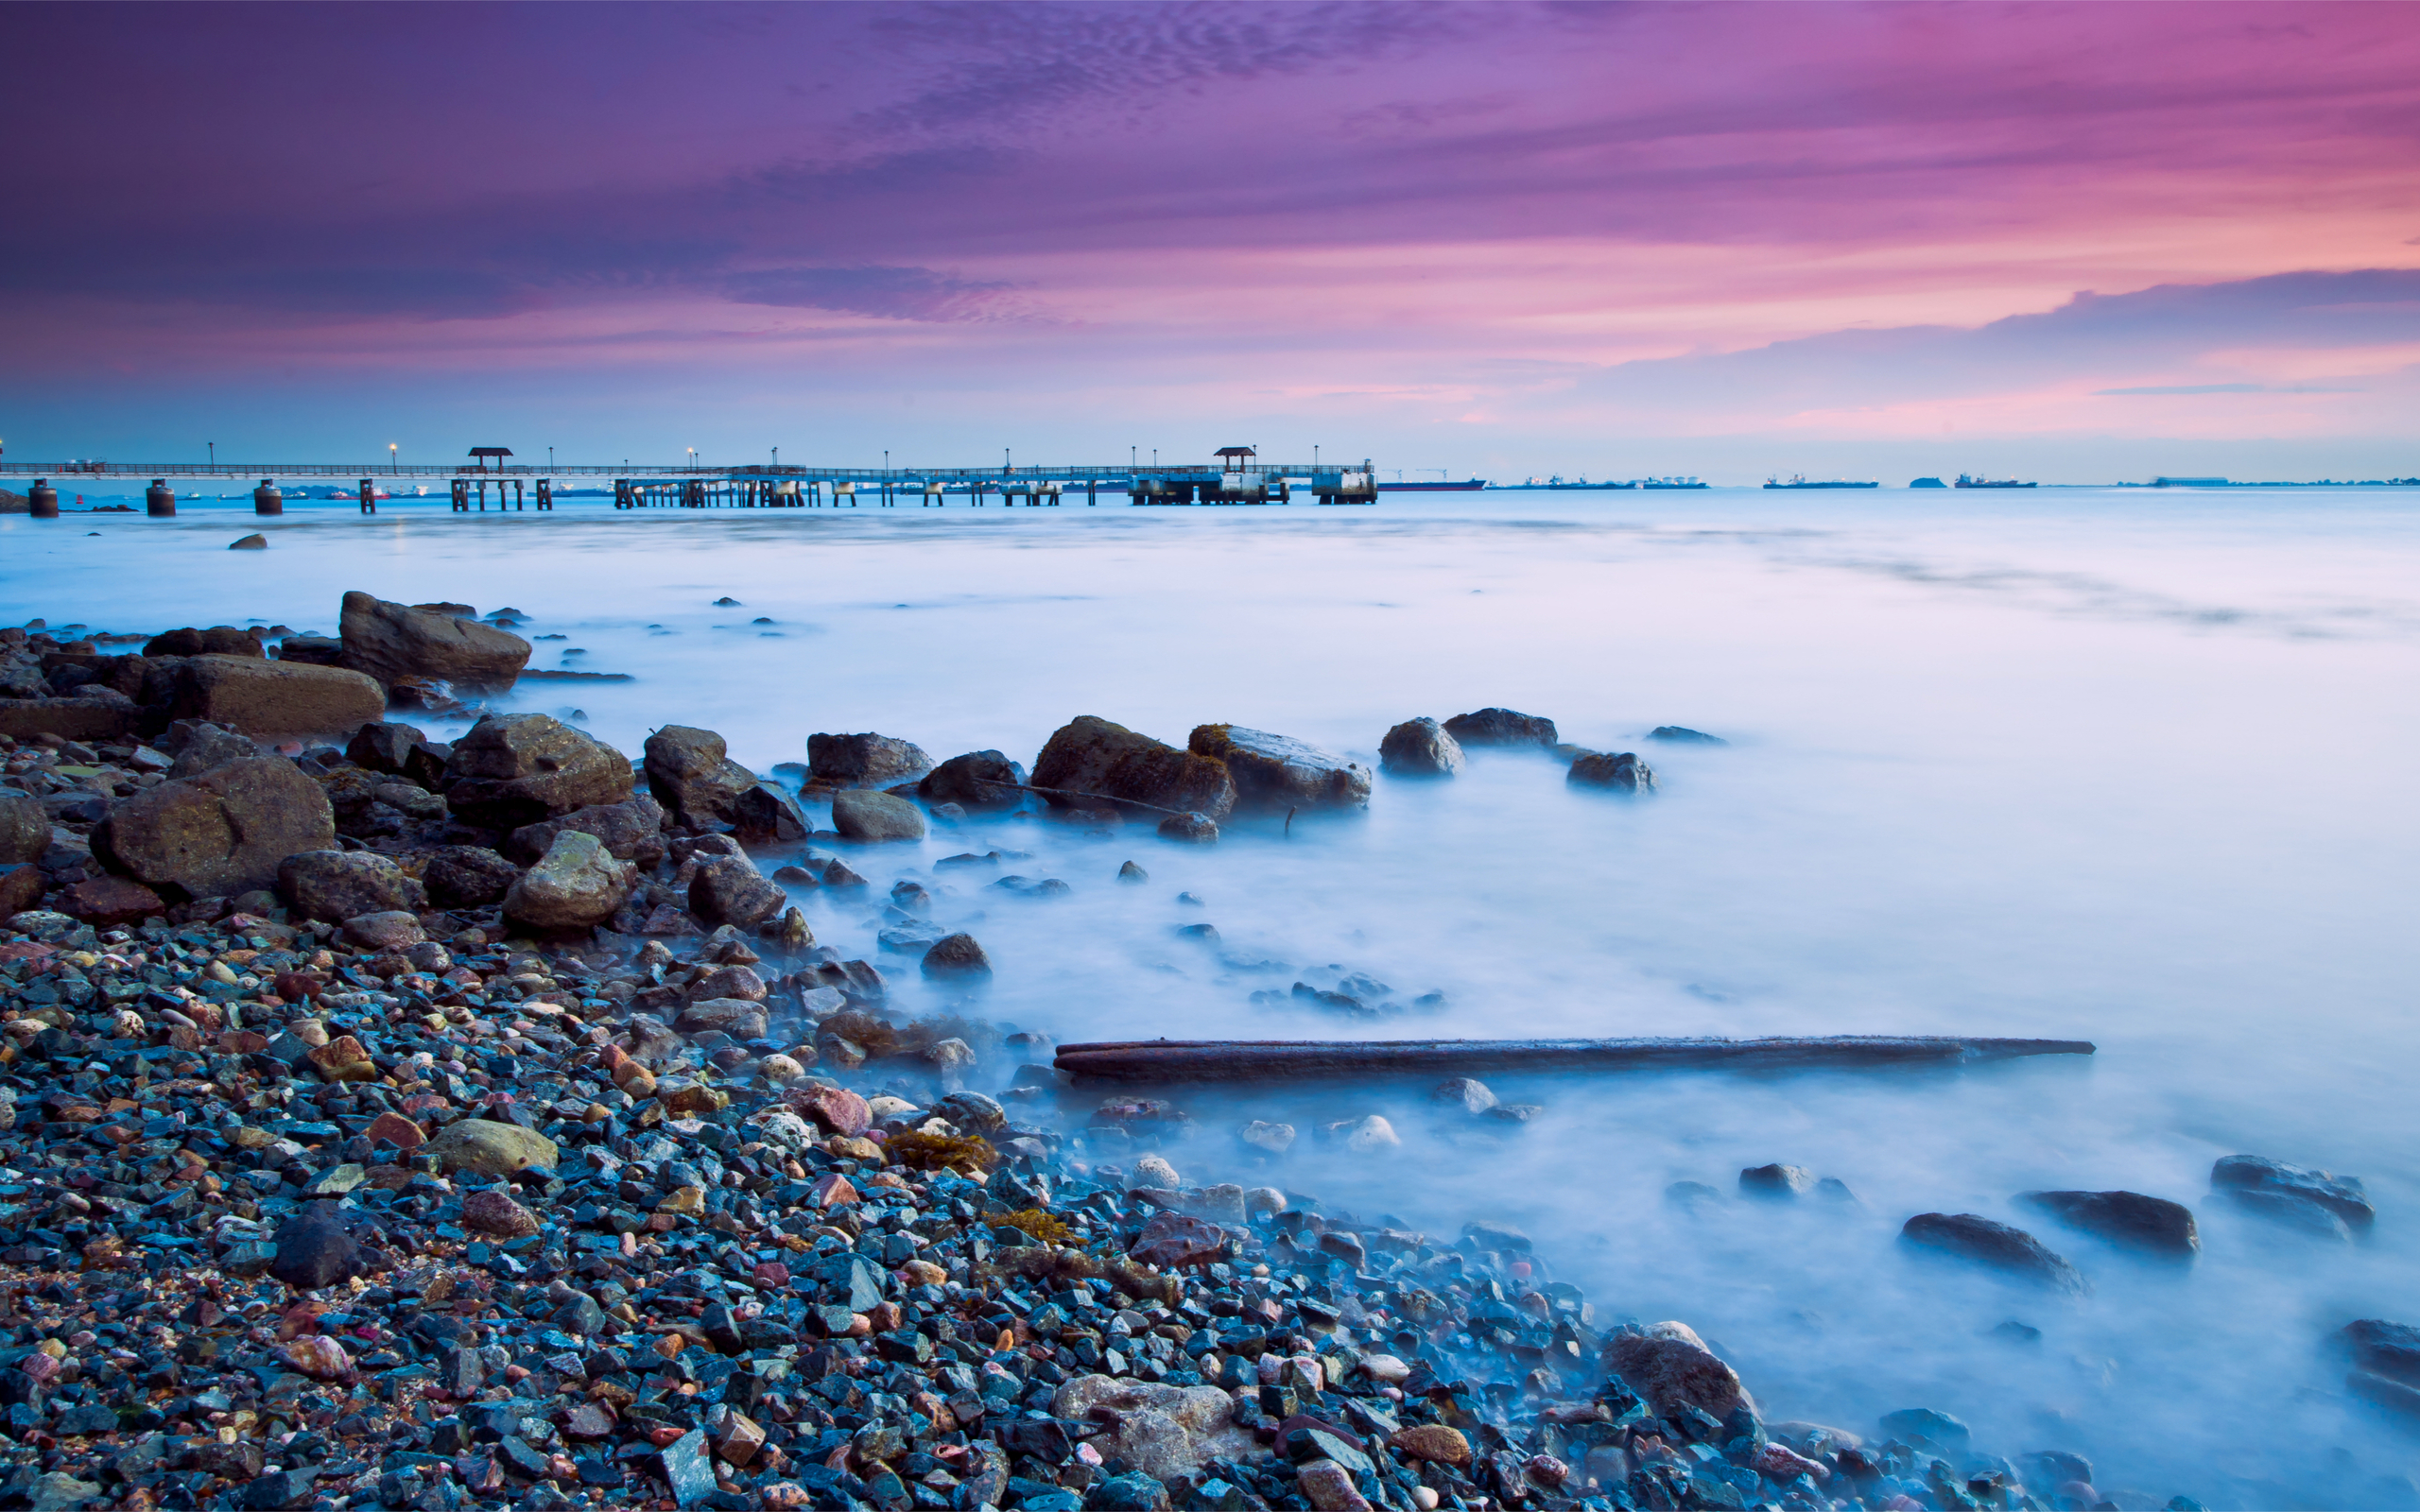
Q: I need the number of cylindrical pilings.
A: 3